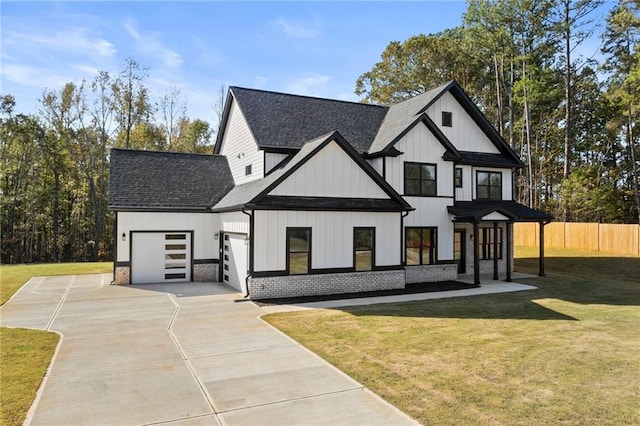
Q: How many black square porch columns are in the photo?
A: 4